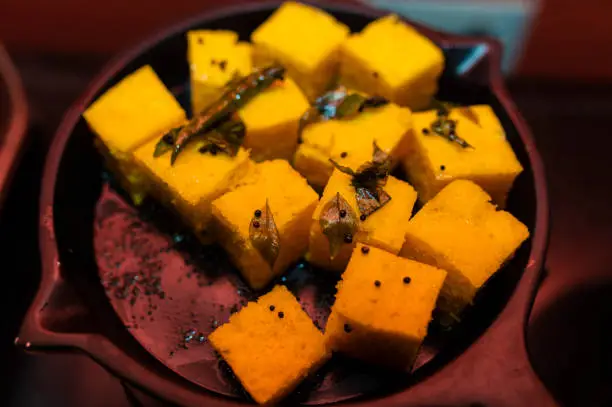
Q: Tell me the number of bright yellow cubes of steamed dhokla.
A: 13